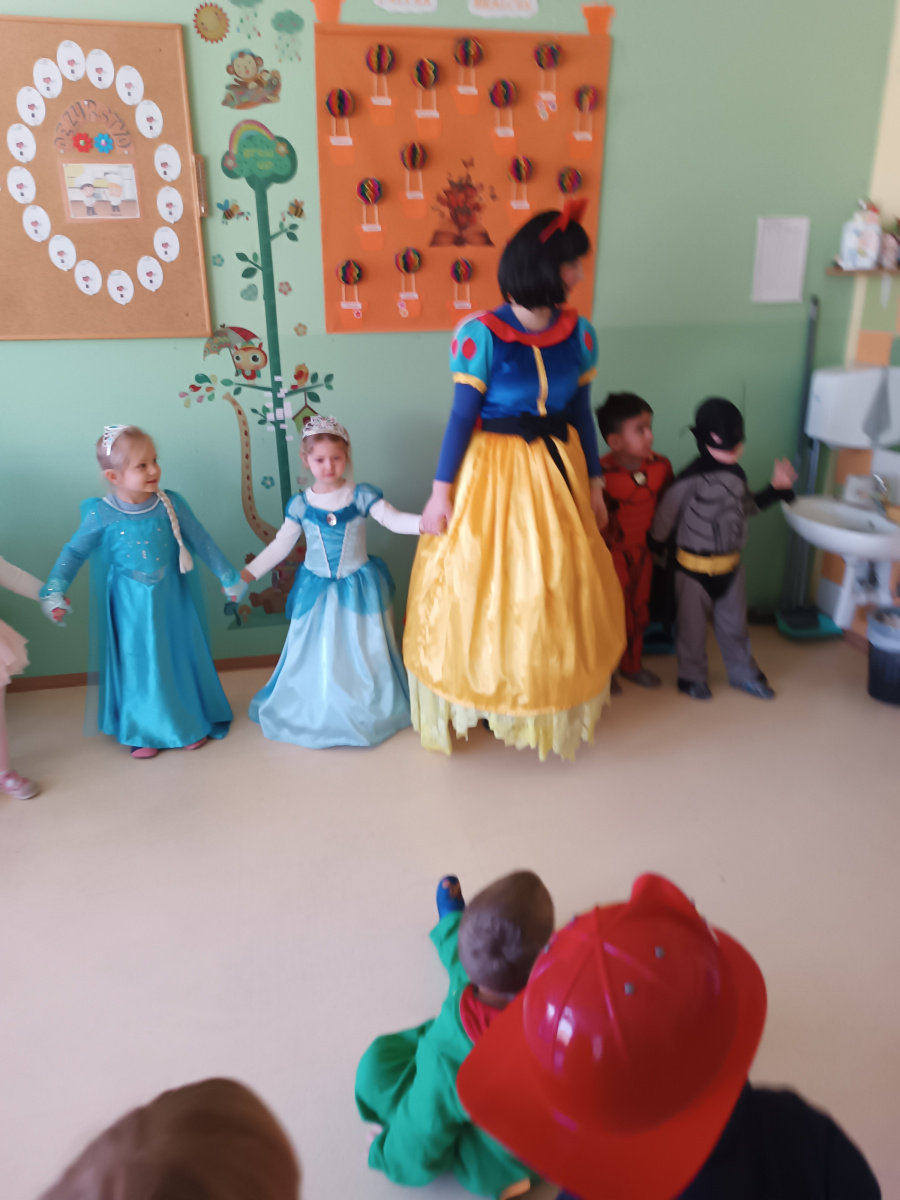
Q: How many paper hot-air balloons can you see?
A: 14